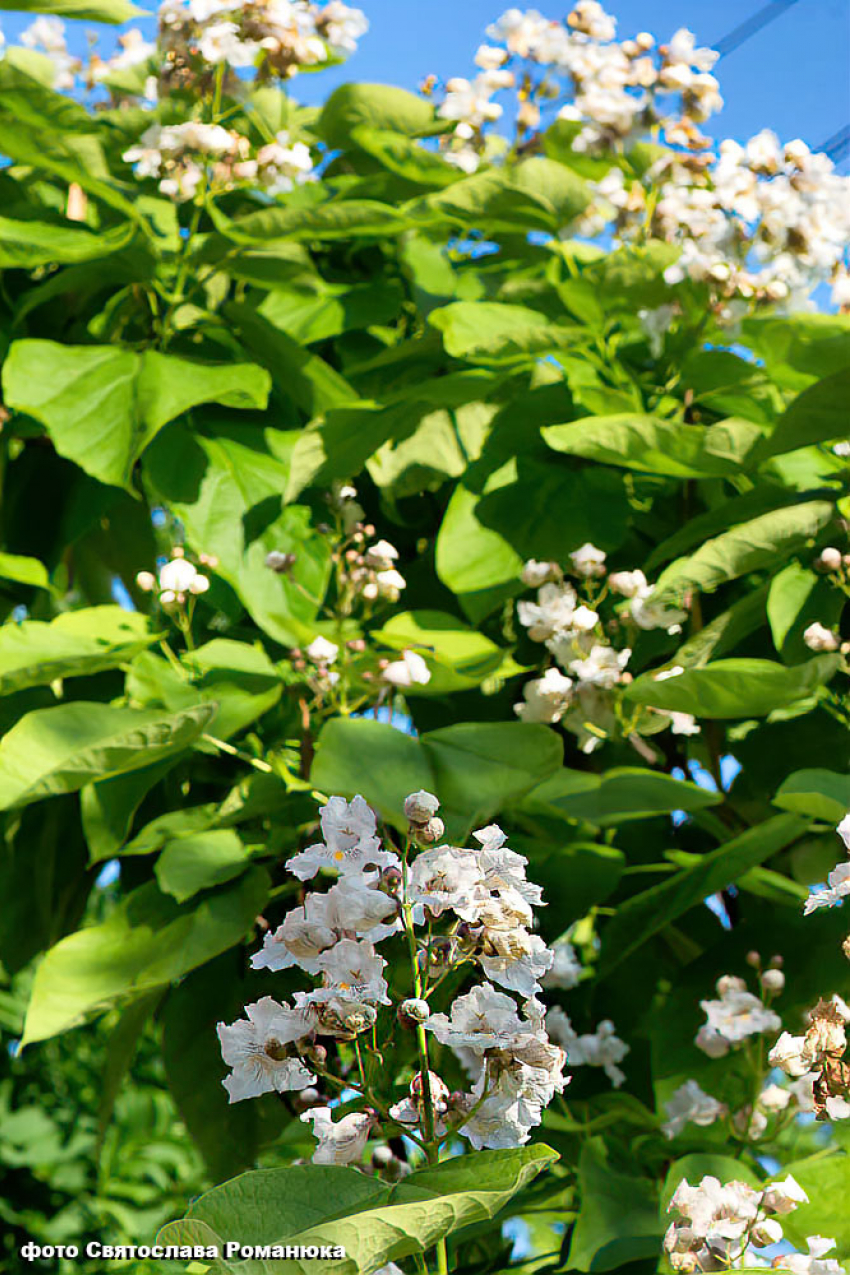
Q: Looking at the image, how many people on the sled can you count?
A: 0